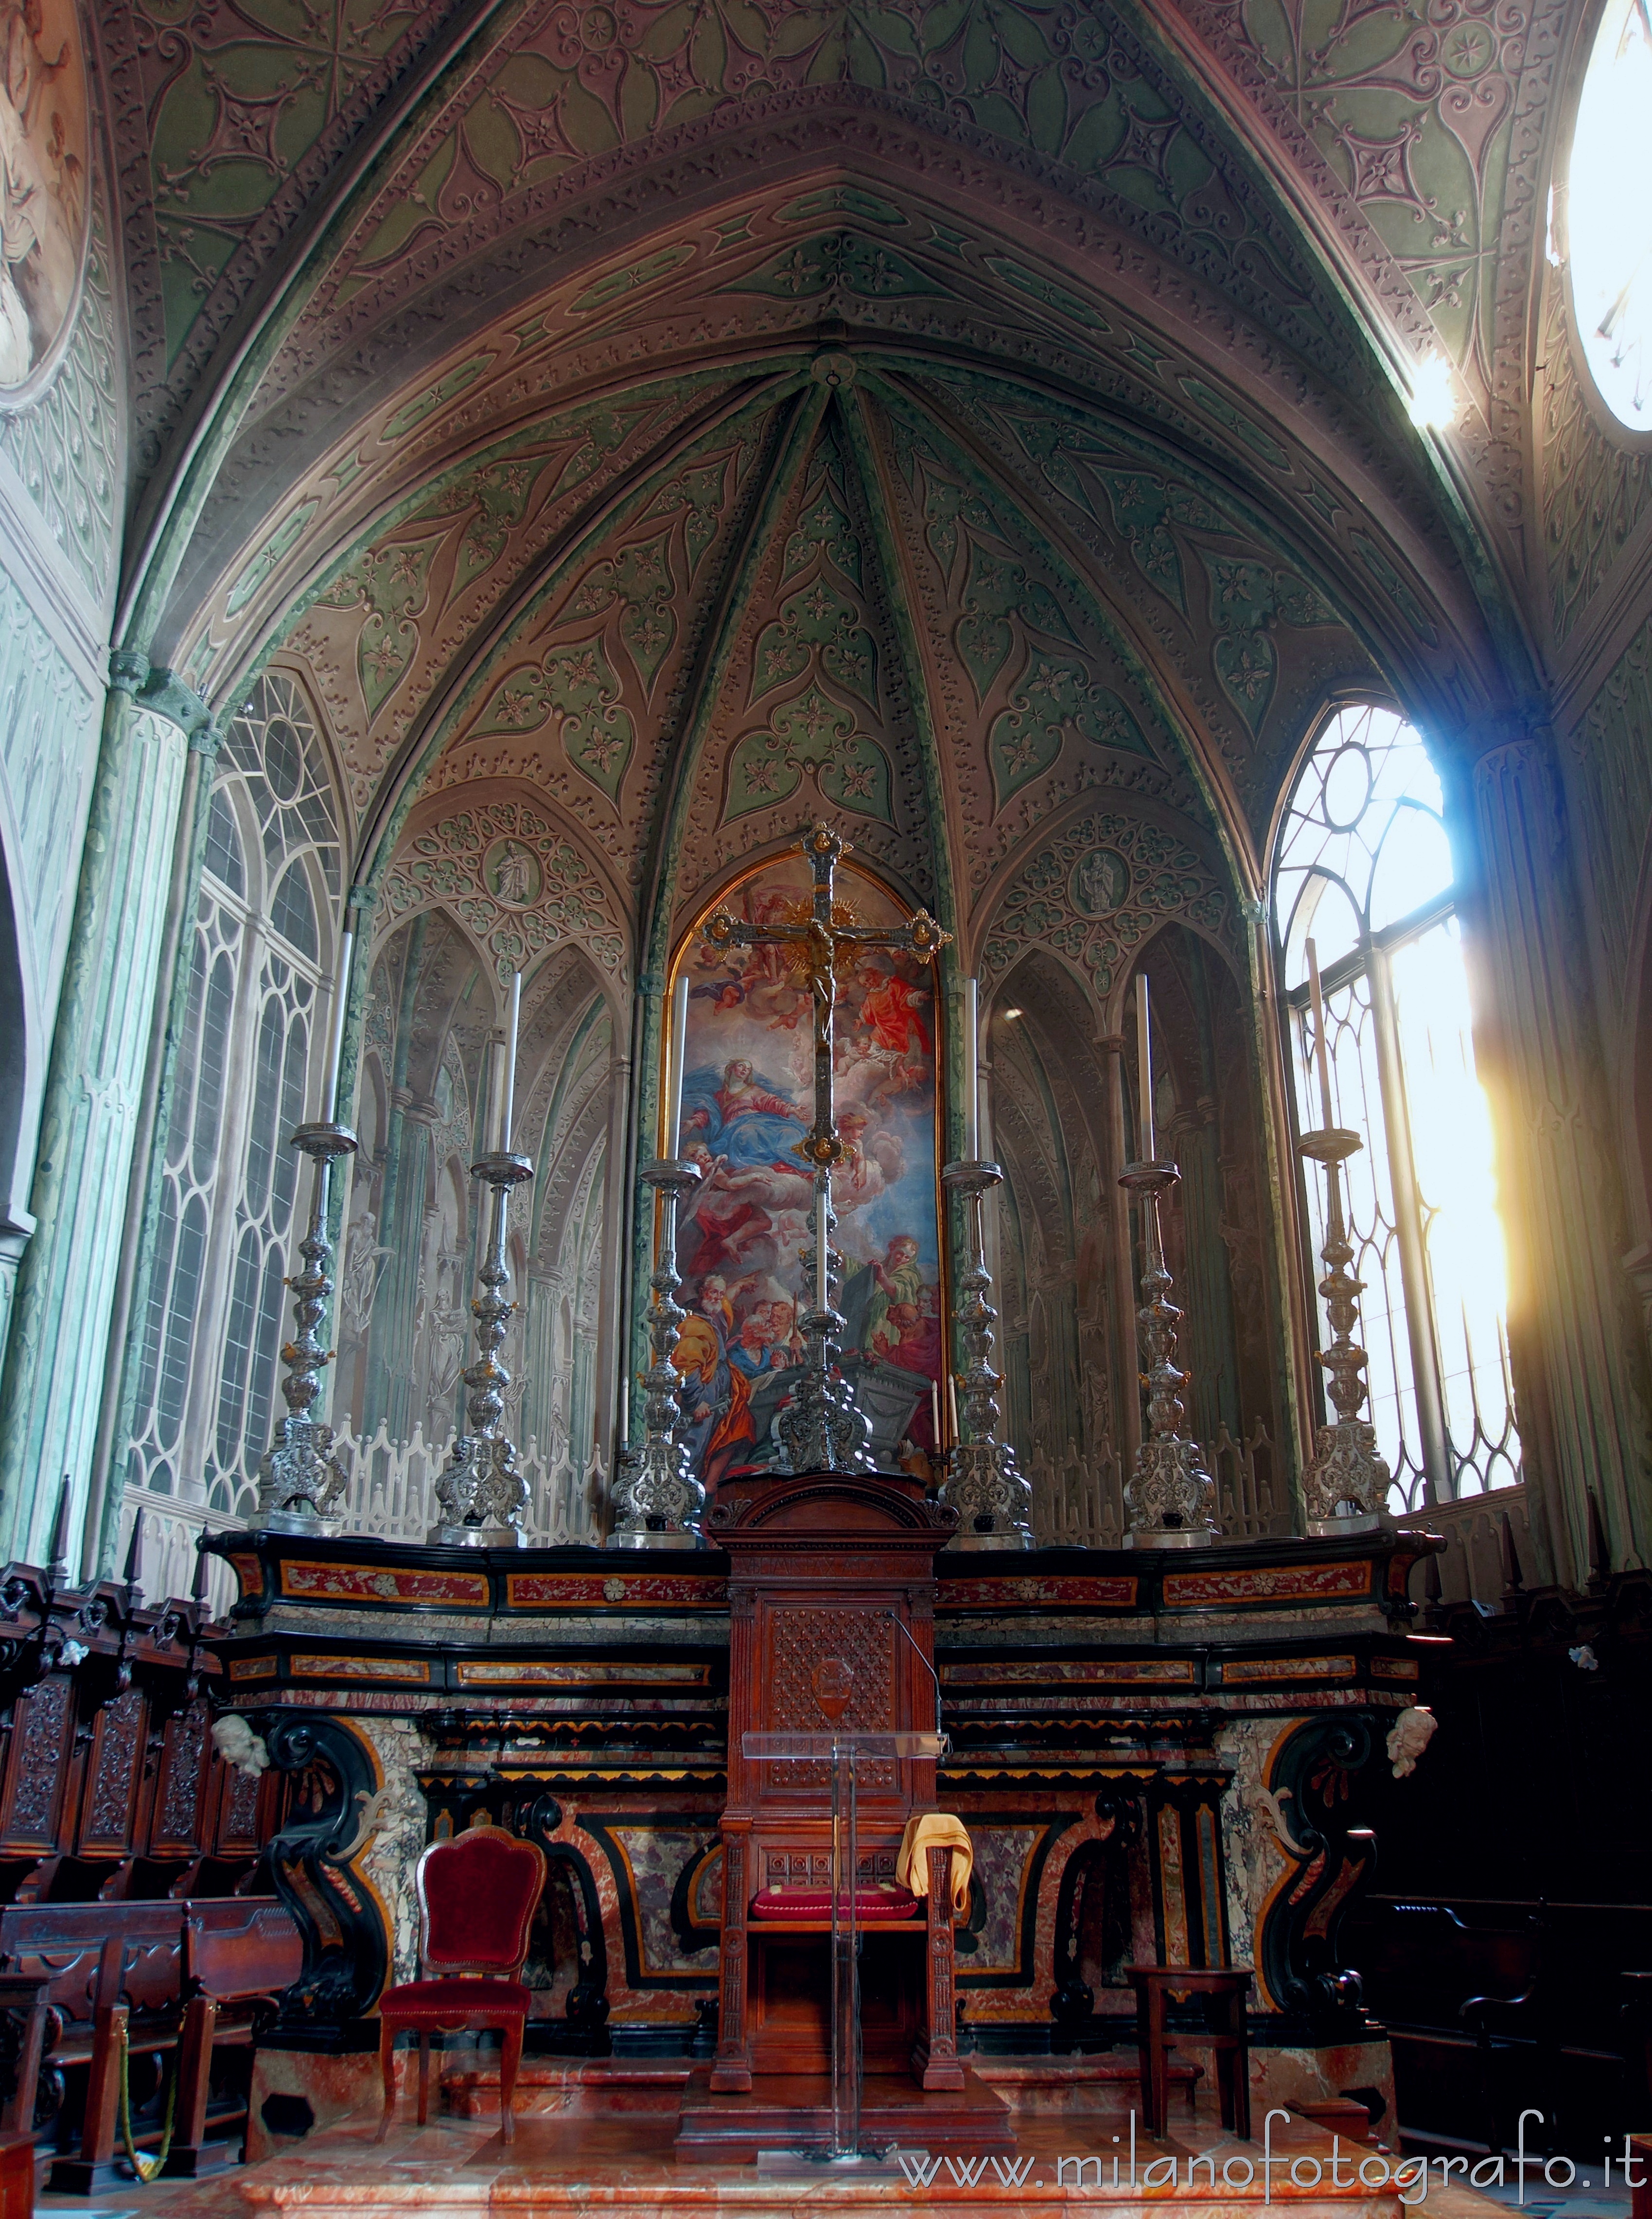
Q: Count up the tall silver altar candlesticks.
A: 6